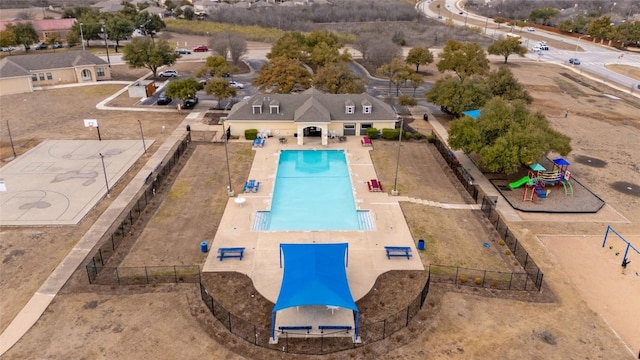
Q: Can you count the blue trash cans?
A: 2